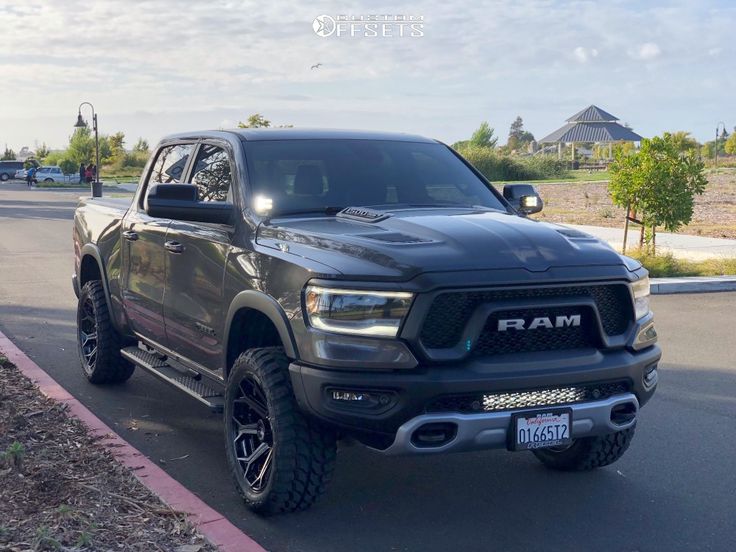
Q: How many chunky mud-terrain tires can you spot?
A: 3